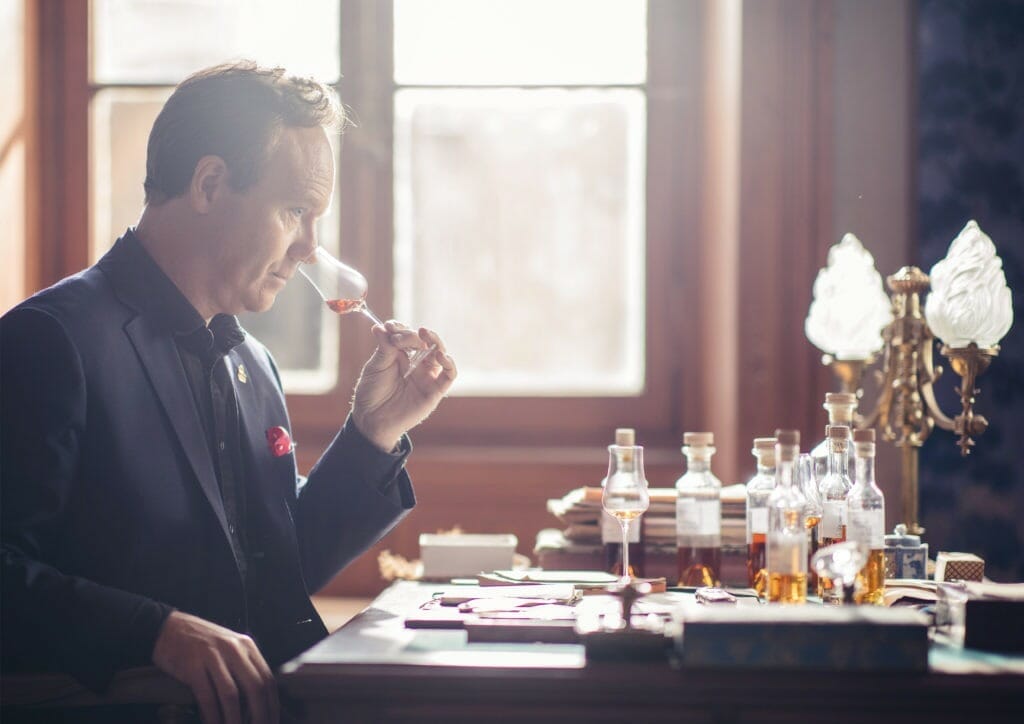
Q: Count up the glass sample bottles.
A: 7